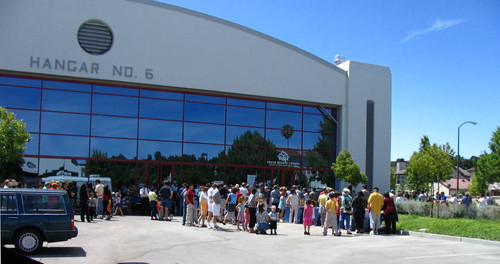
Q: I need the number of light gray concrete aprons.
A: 1